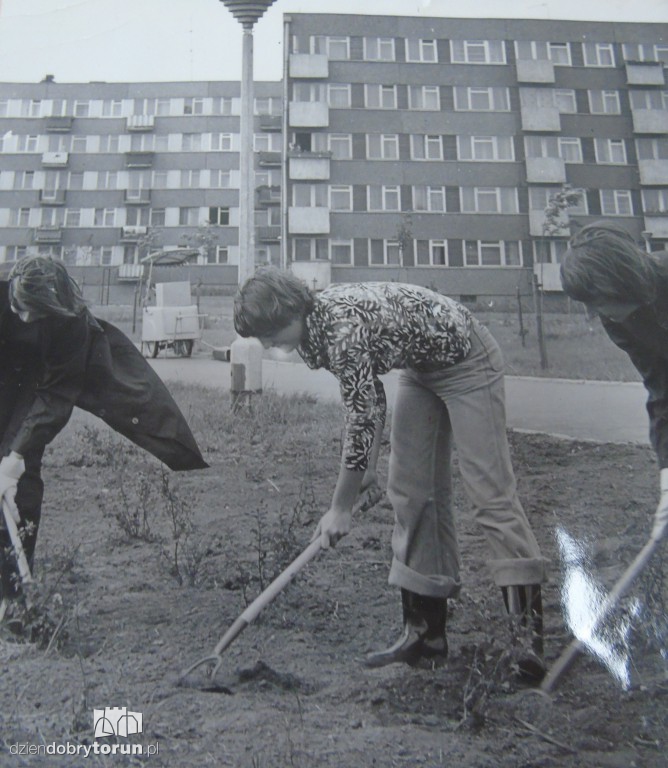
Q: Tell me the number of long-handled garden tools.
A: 3